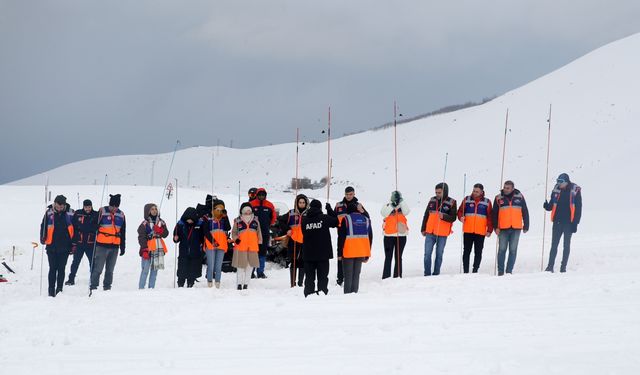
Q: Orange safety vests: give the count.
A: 13